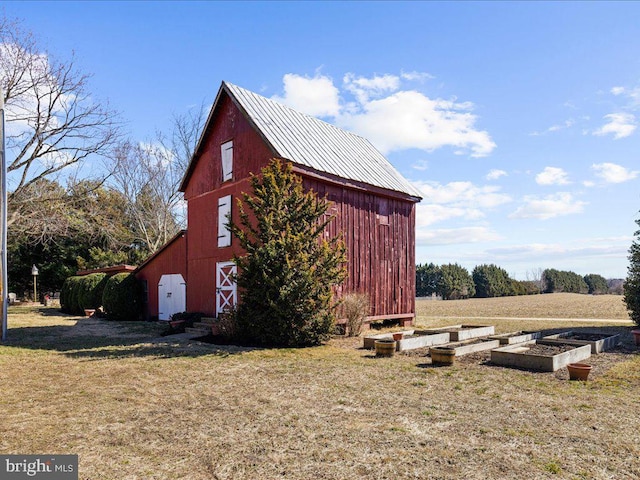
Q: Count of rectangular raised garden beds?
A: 6